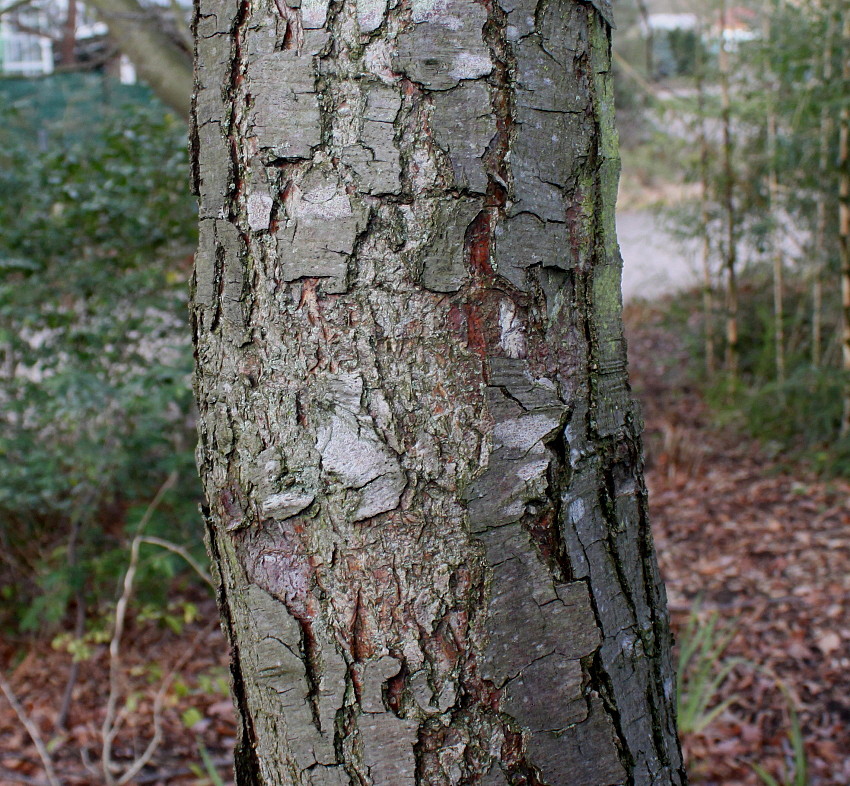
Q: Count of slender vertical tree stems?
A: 5